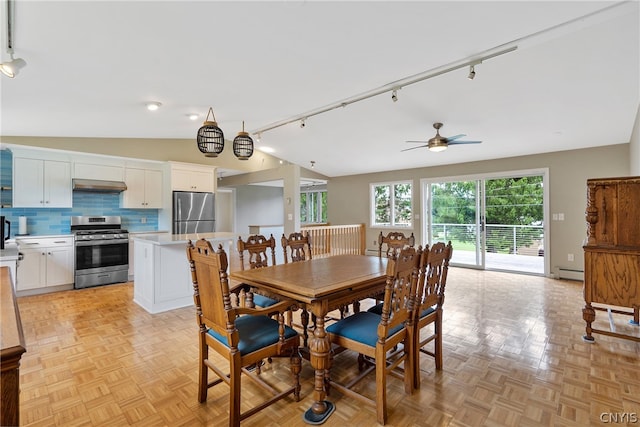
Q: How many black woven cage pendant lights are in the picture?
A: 2